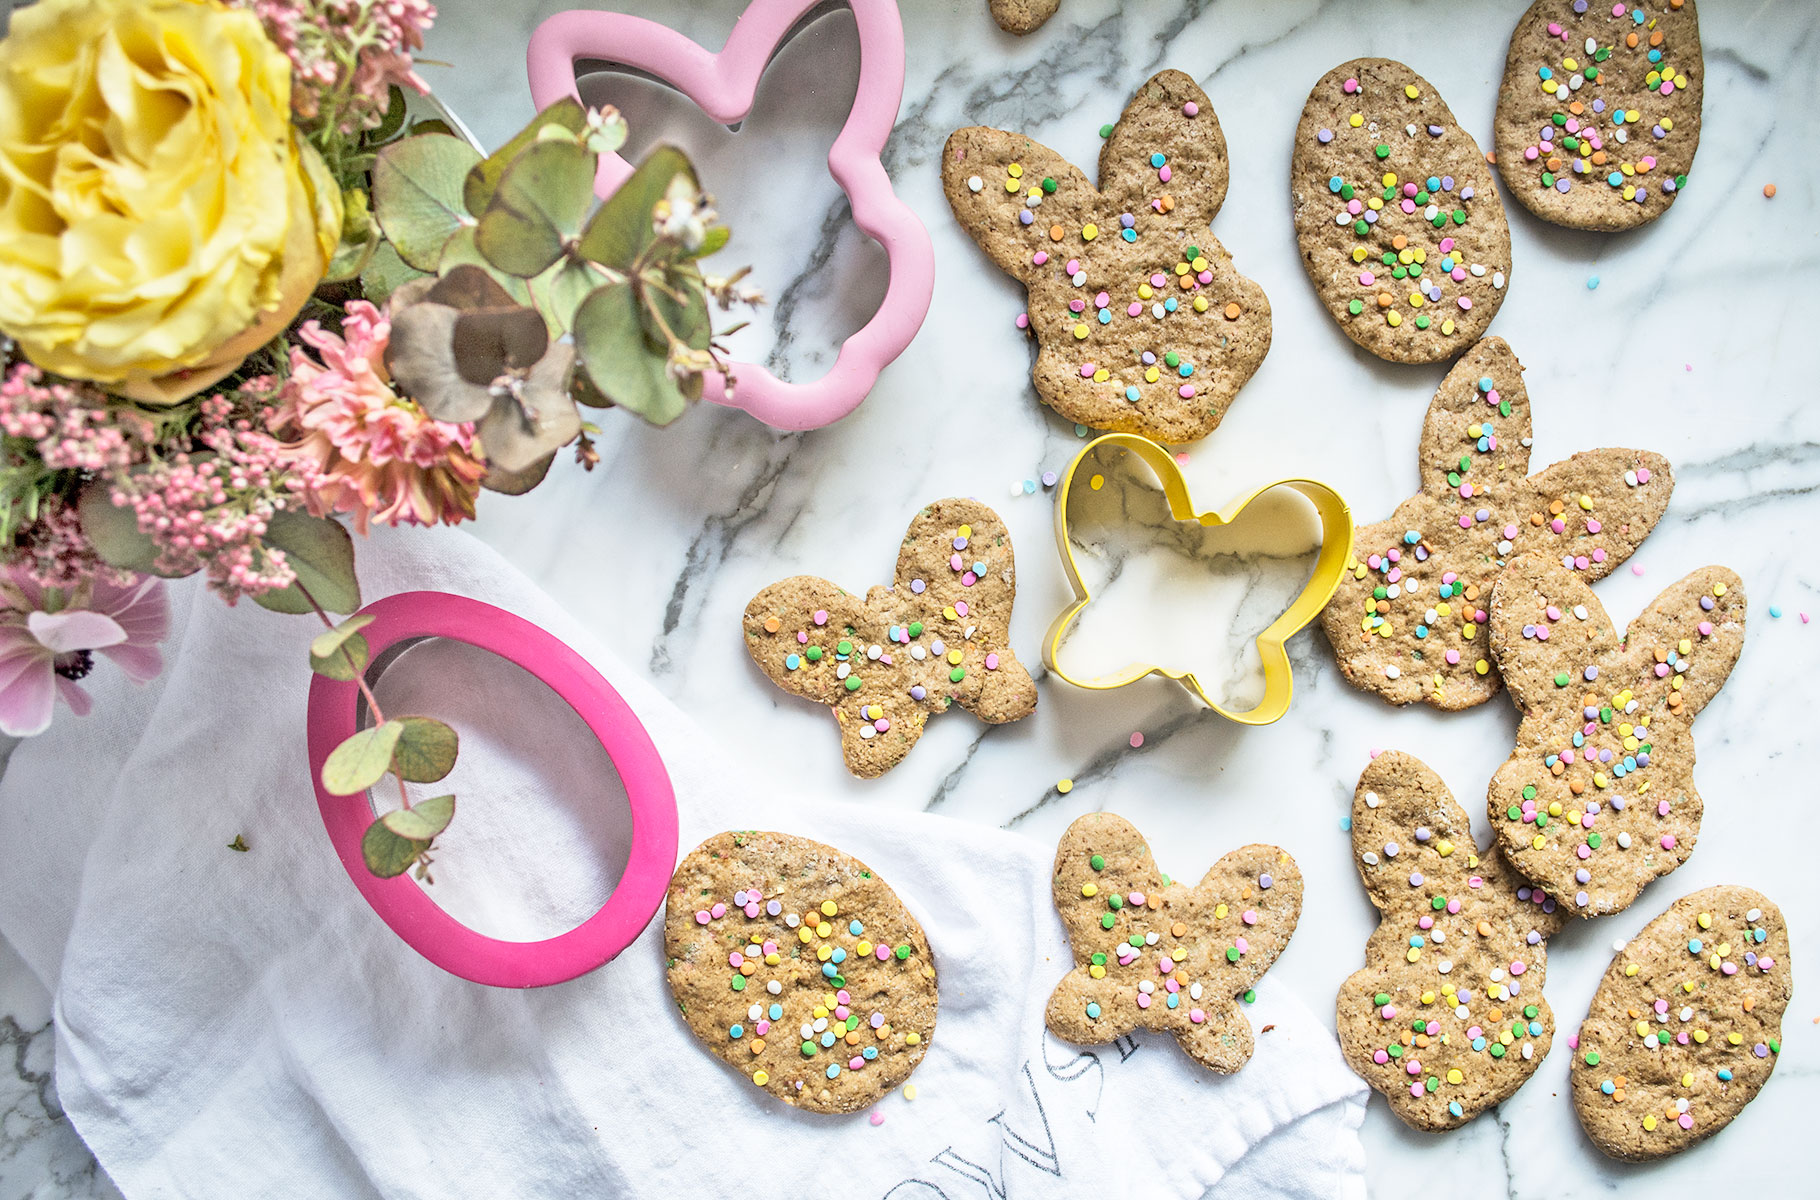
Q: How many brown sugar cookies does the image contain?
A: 11